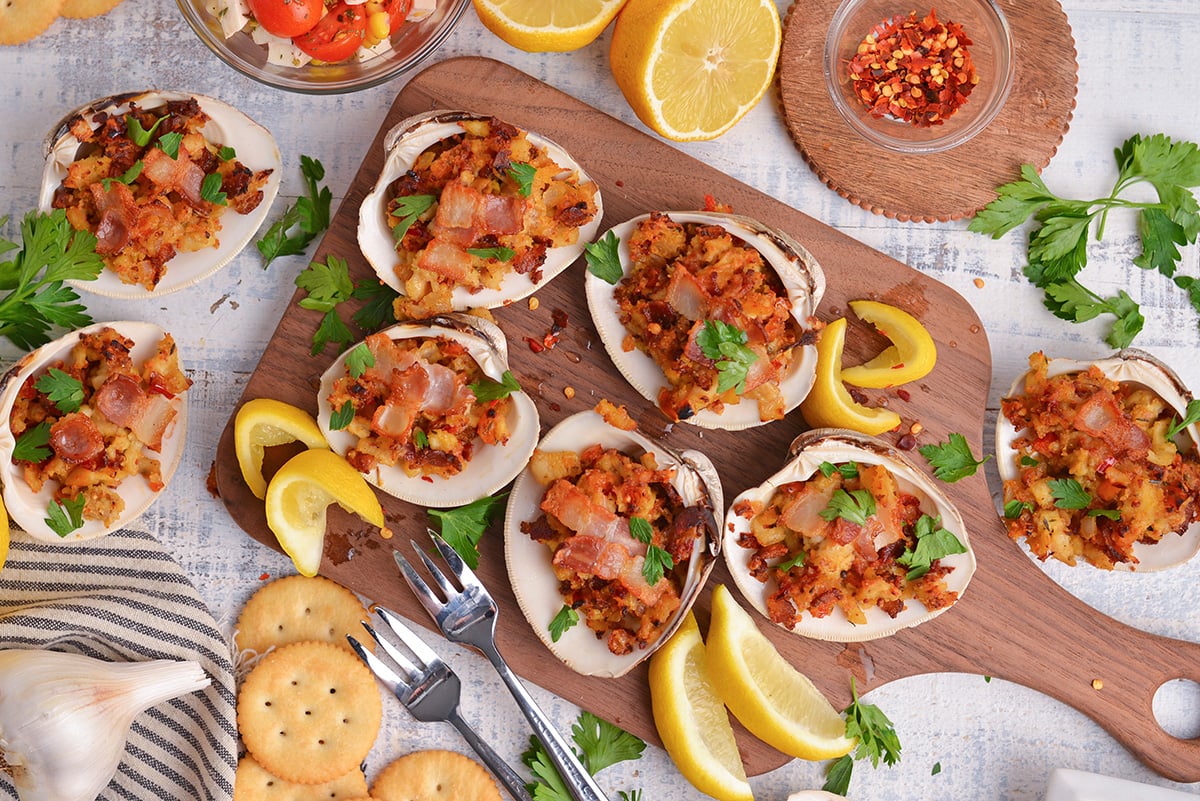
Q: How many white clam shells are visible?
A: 8